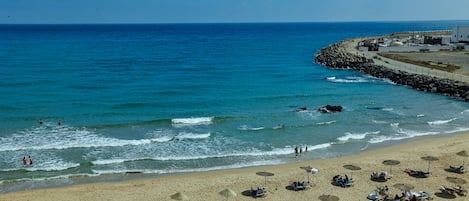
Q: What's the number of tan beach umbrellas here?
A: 11